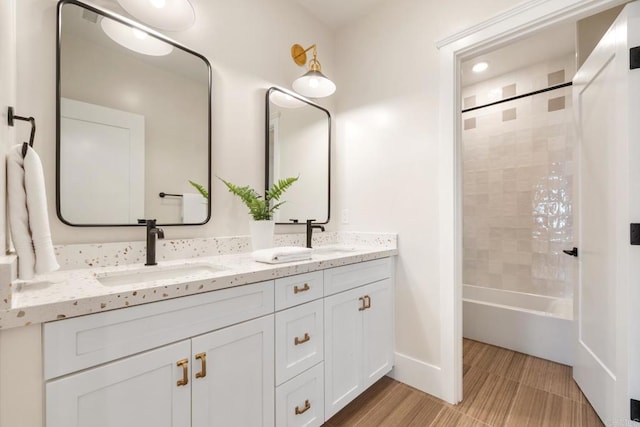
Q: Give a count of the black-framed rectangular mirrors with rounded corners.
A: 2